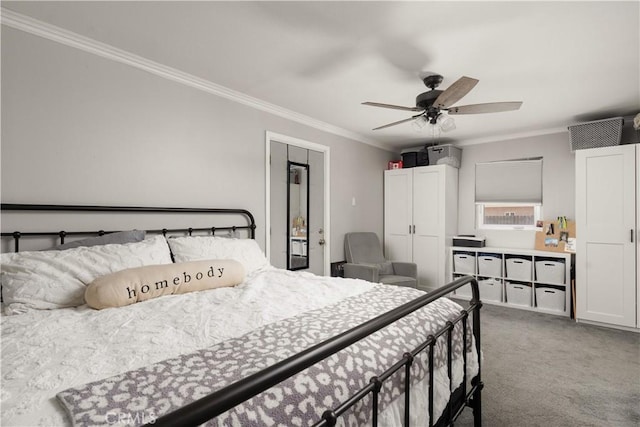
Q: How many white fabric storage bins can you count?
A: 8